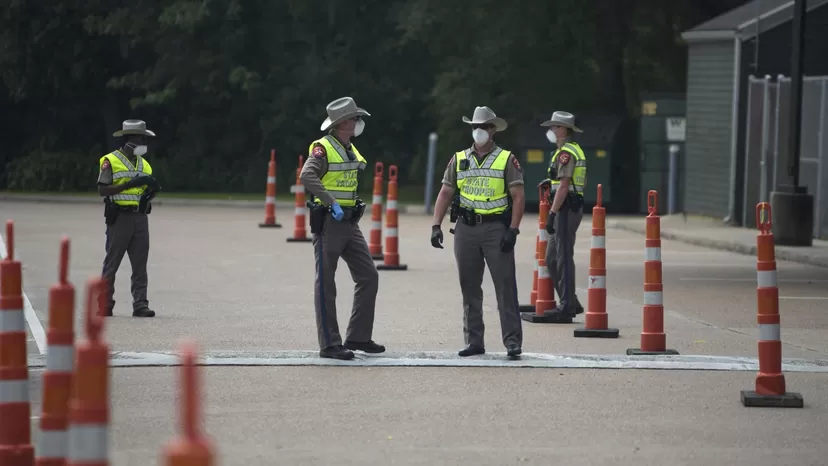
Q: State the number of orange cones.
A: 13